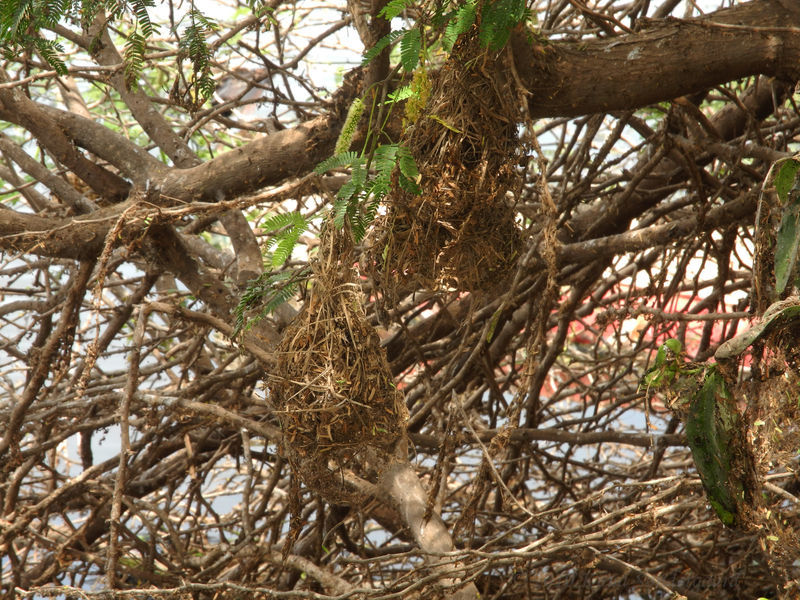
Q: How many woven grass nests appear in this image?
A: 2